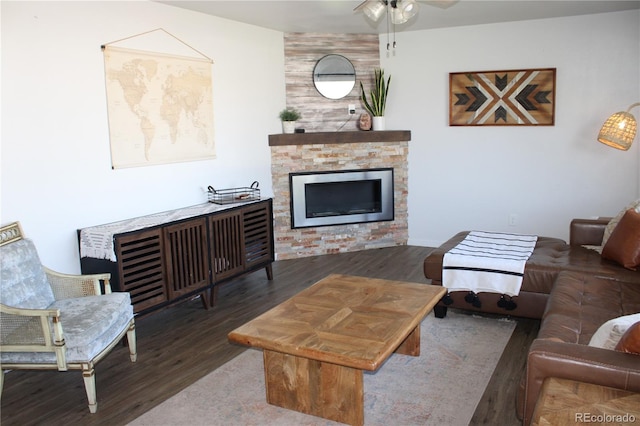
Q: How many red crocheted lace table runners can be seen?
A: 0